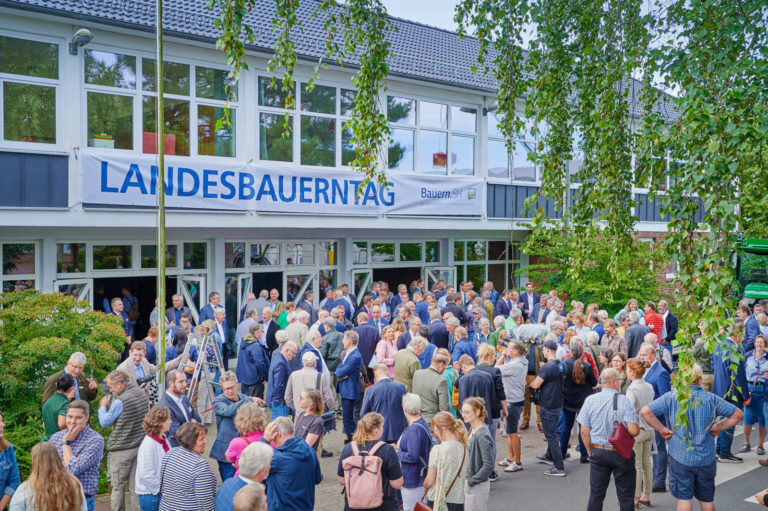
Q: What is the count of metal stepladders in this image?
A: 1